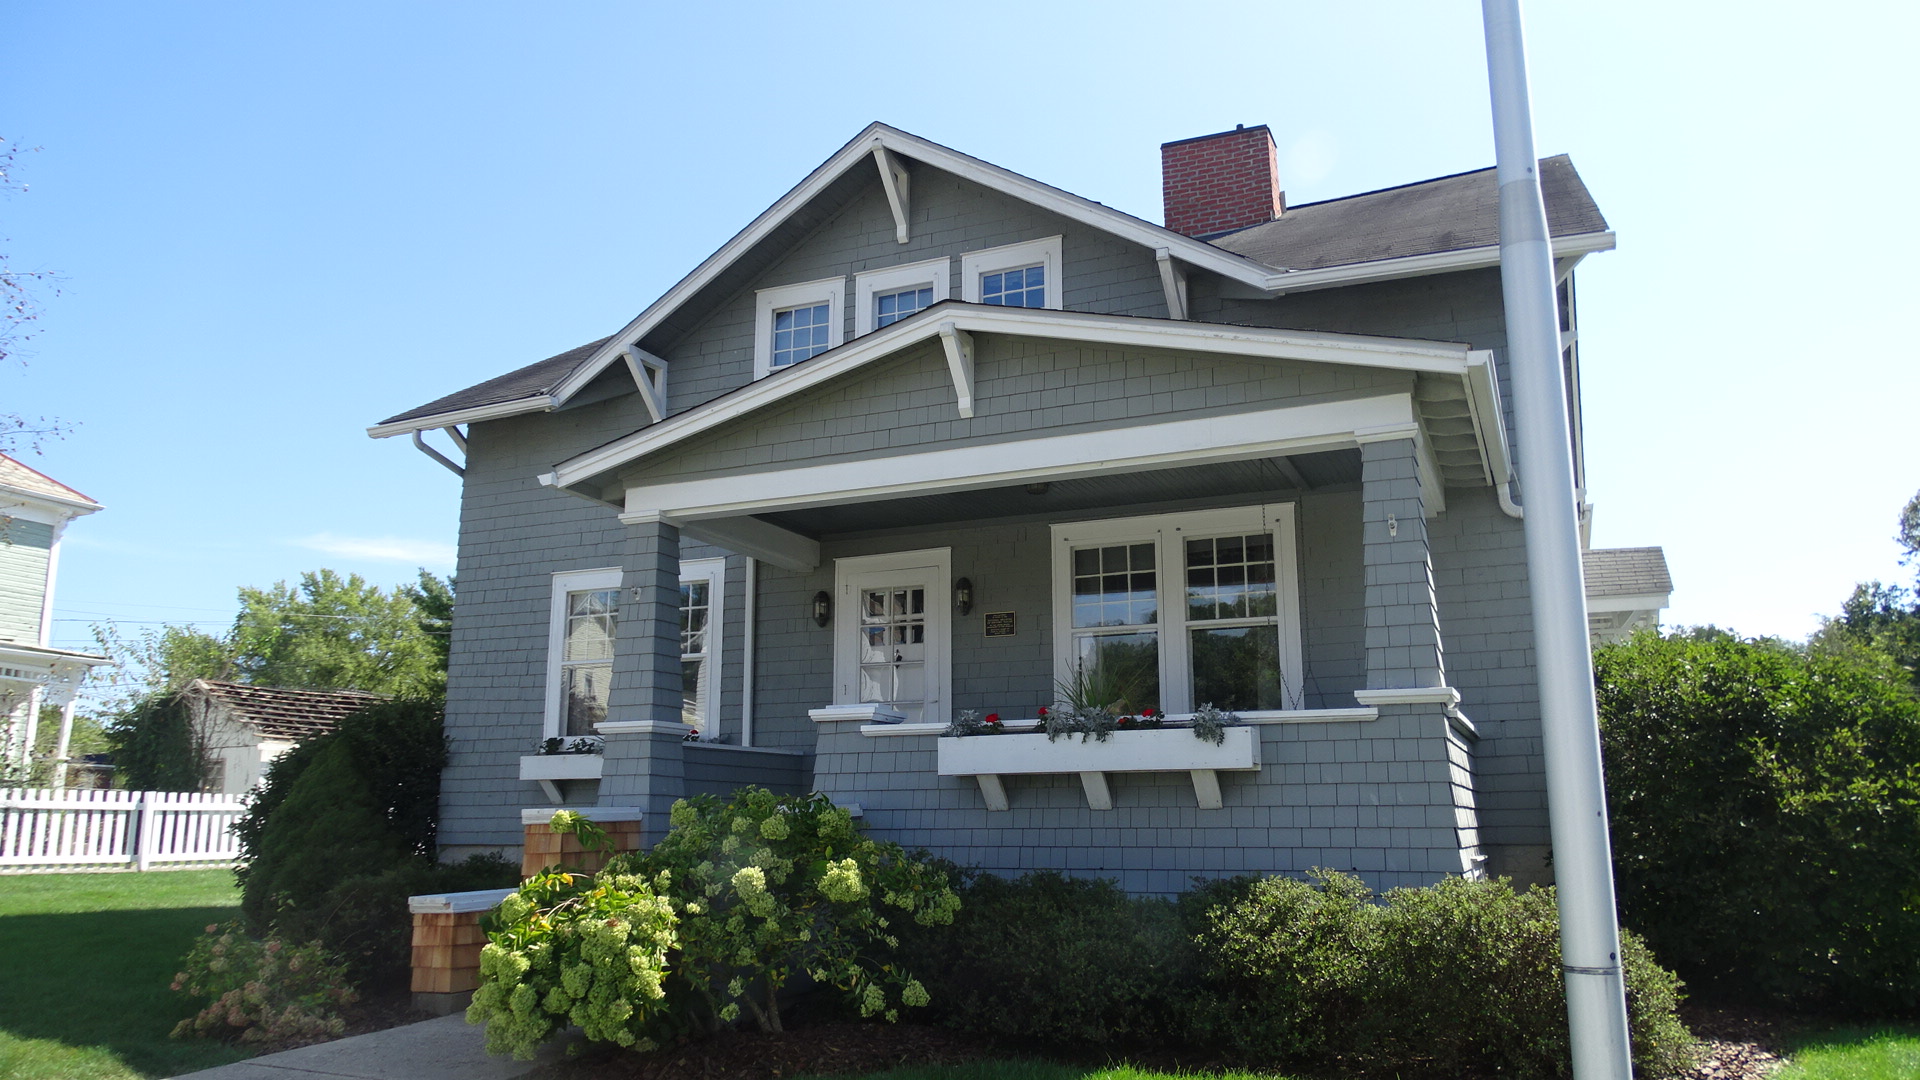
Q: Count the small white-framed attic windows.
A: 3